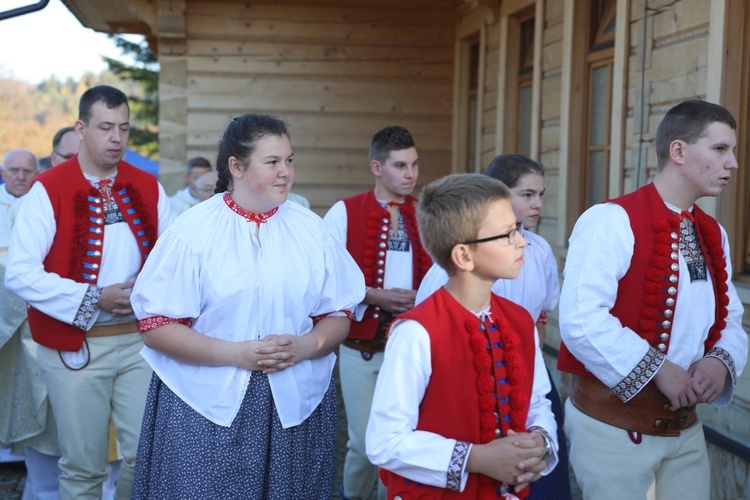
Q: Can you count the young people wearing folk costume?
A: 6